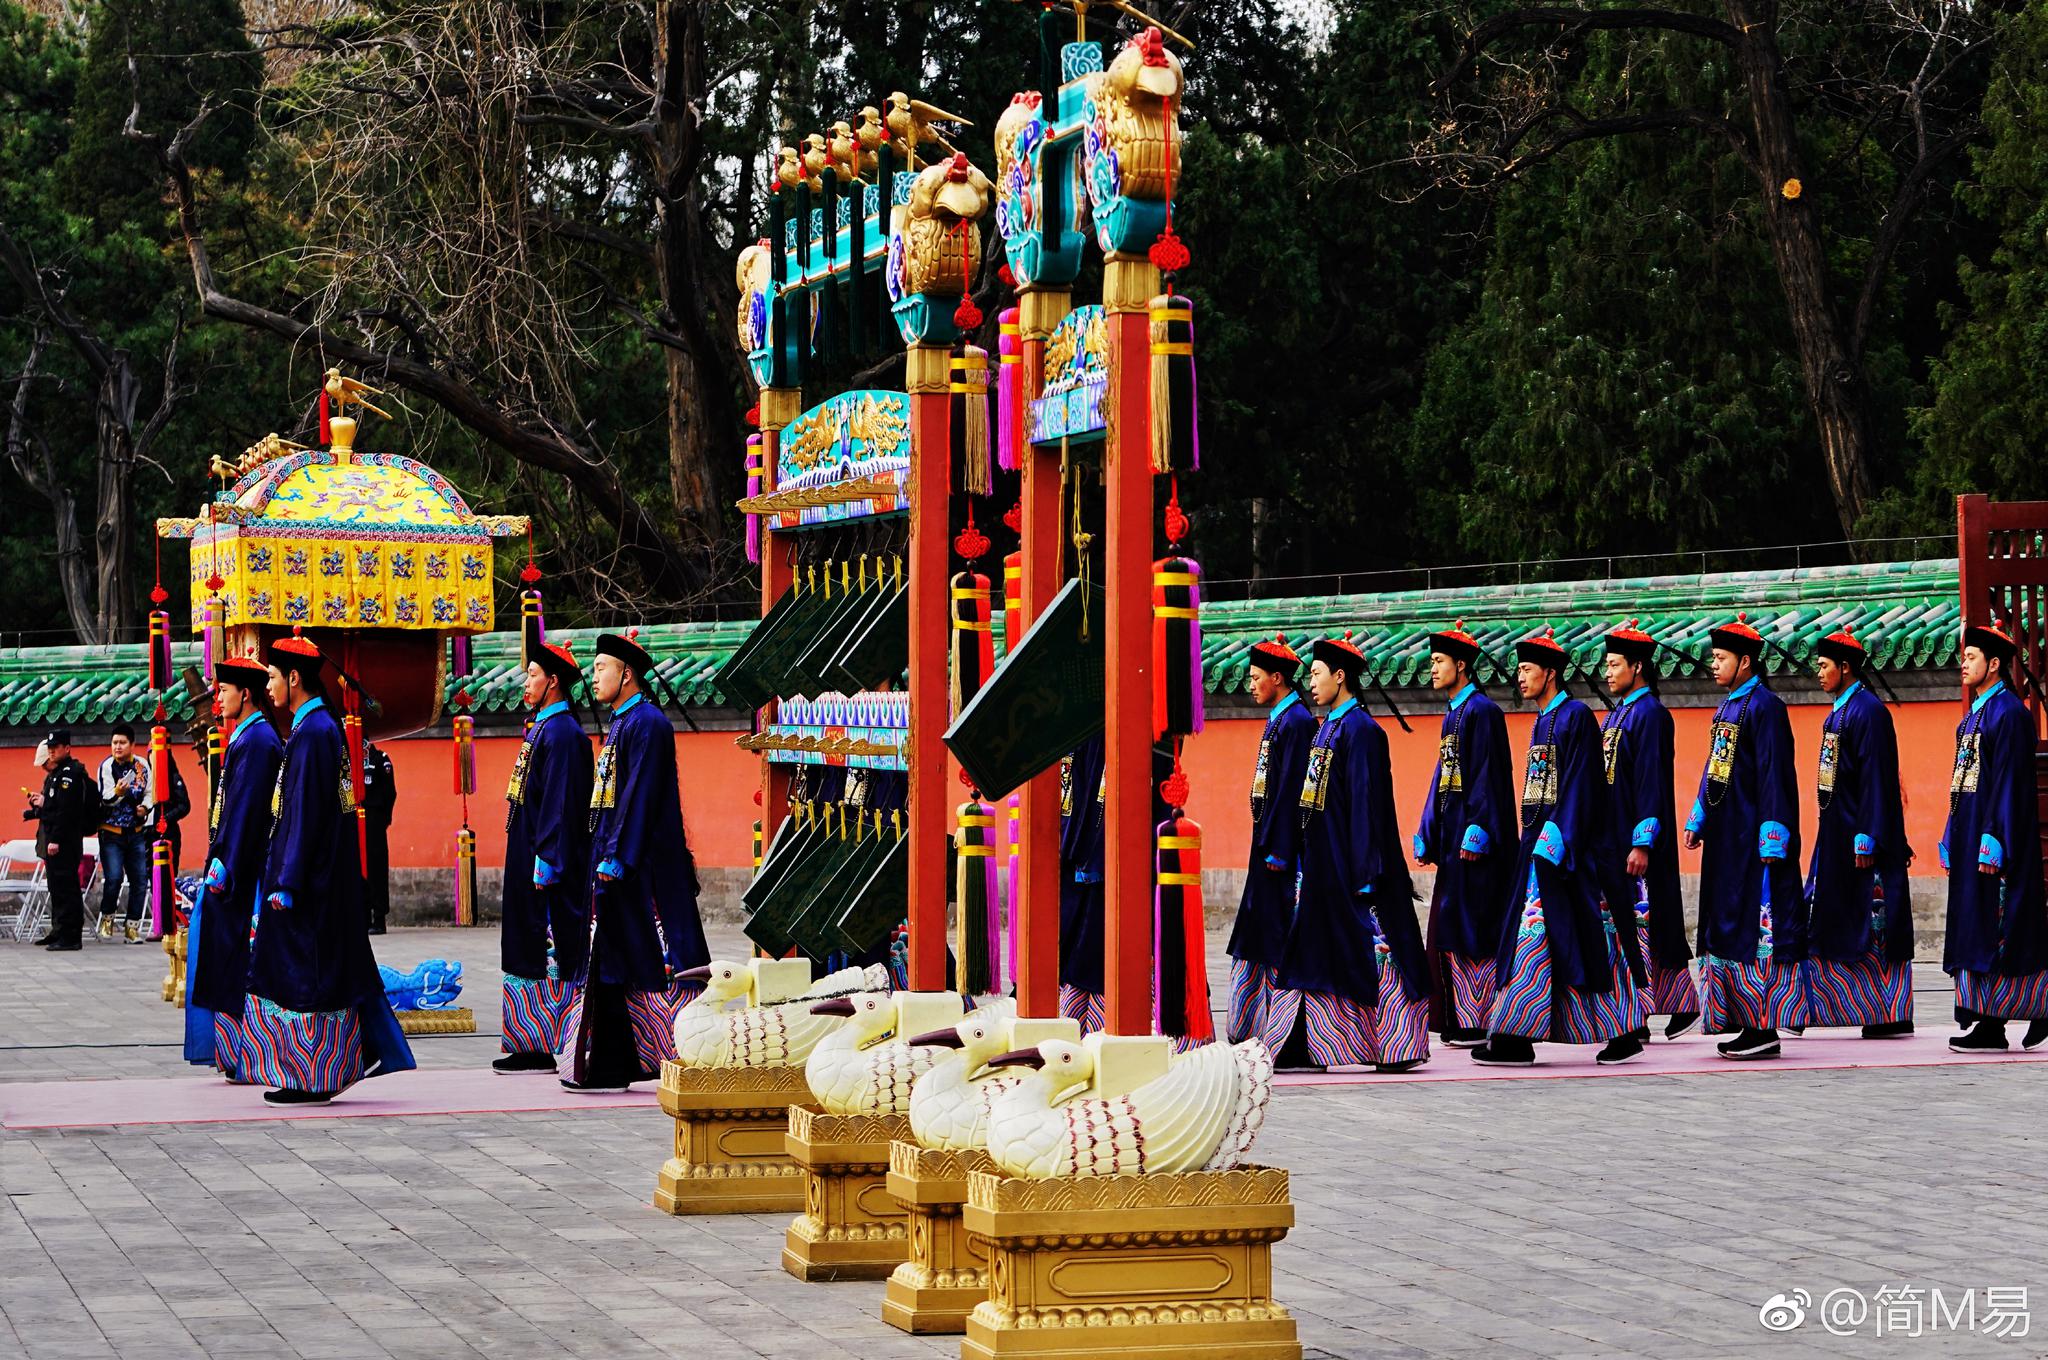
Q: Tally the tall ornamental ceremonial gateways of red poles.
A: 2